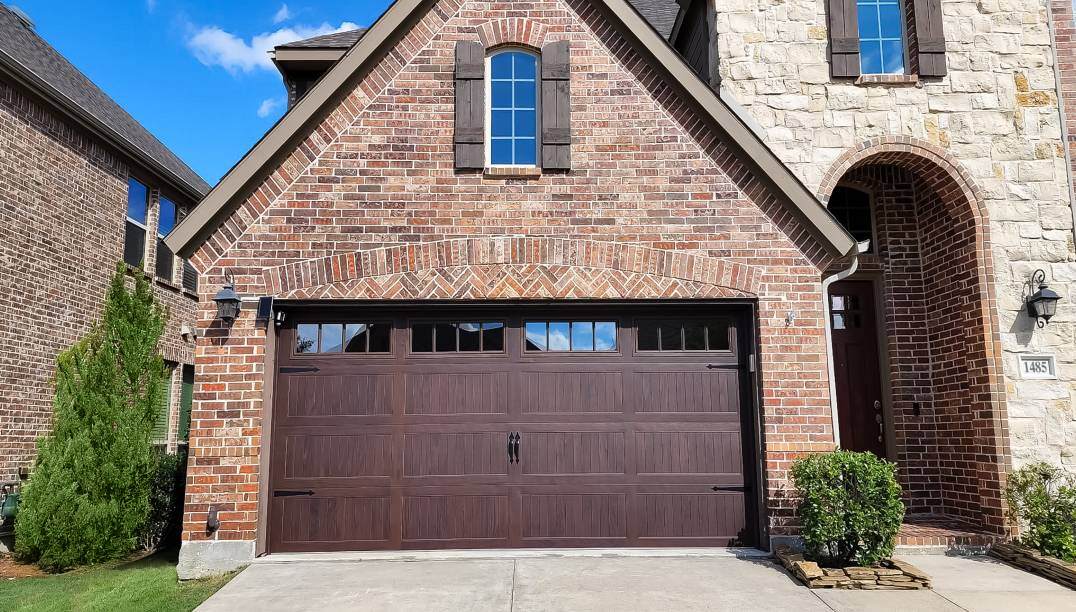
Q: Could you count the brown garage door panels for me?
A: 12